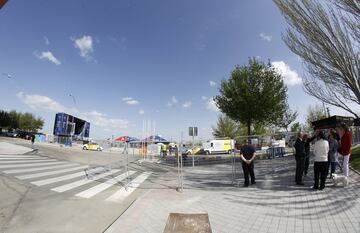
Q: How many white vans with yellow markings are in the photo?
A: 1